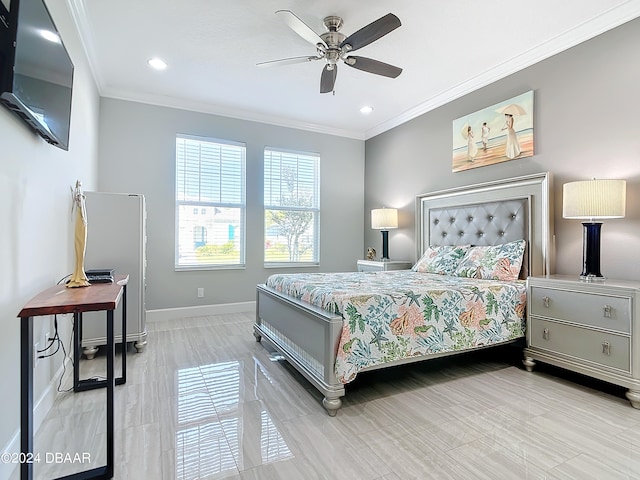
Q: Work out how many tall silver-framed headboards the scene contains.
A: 1